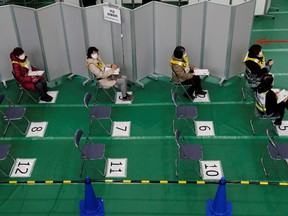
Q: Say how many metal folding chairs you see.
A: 12